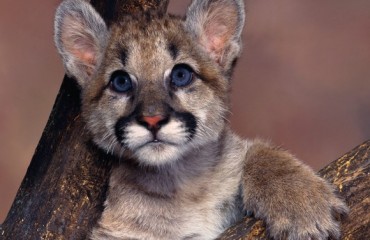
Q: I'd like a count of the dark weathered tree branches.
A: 2